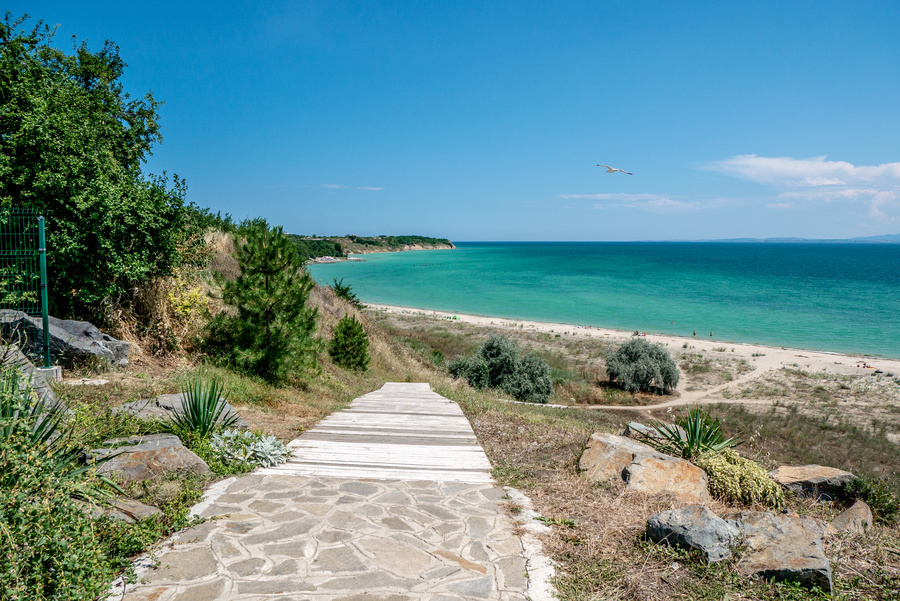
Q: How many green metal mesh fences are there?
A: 1